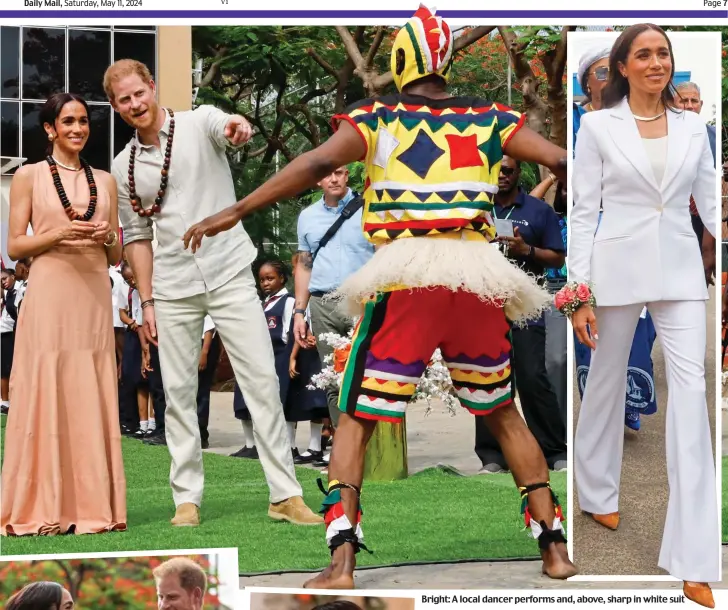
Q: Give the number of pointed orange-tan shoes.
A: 2